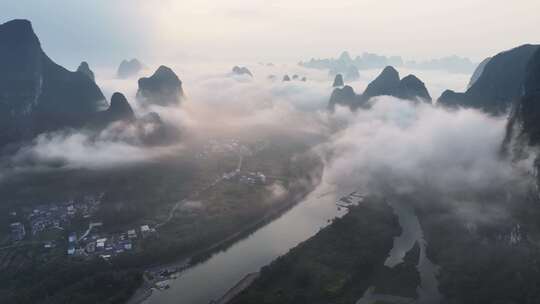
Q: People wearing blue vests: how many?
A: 0